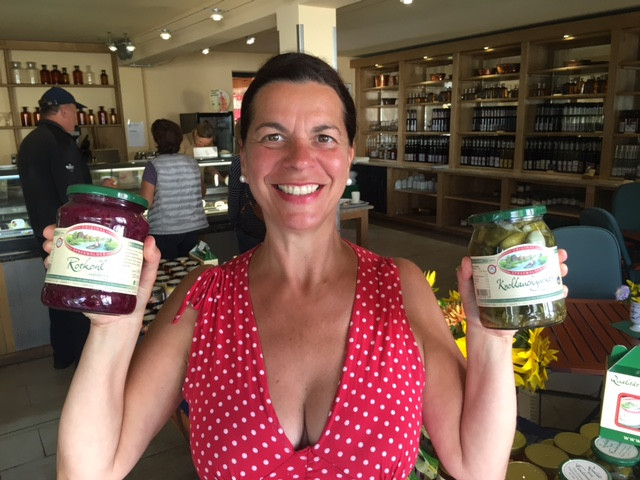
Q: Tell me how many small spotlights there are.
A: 11